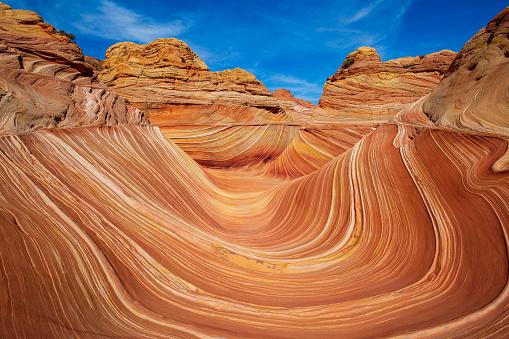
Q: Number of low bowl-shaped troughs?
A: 1